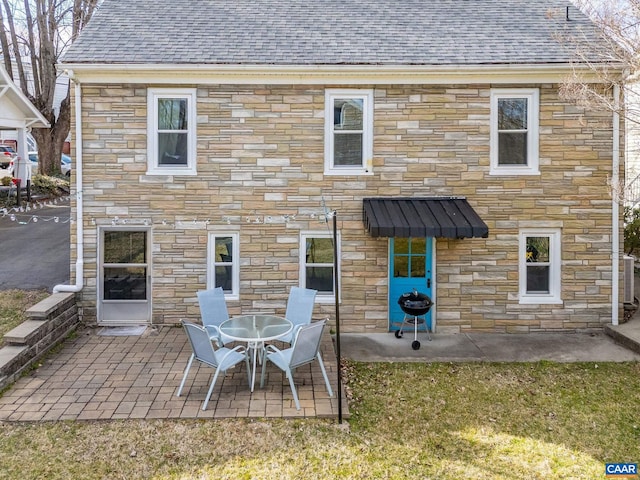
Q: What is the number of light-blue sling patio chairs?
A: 4